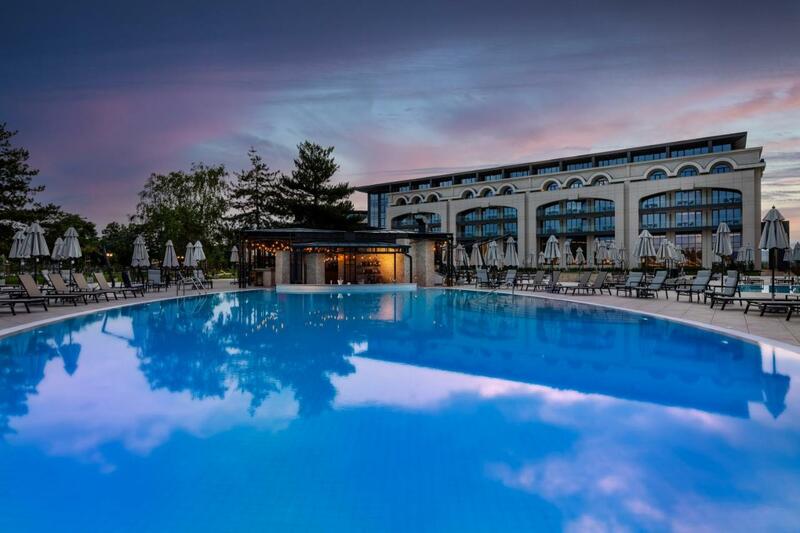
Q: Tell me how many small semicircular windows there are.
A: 12